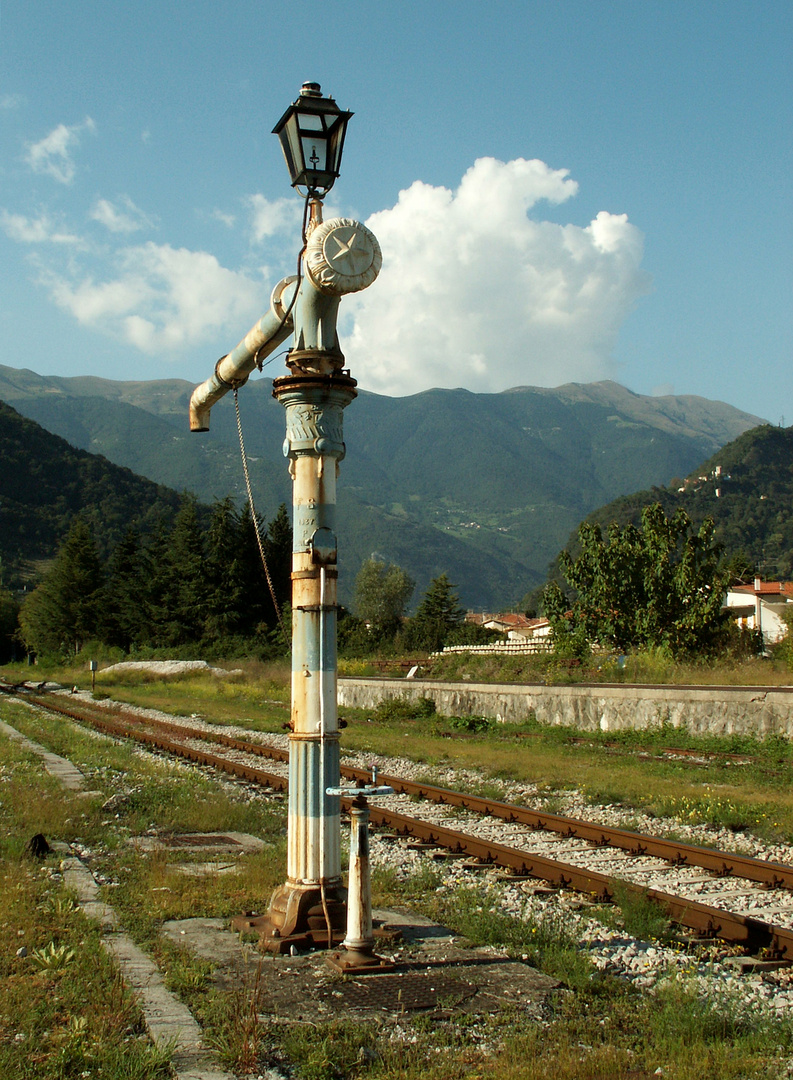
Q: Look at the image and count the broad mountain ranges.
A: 1